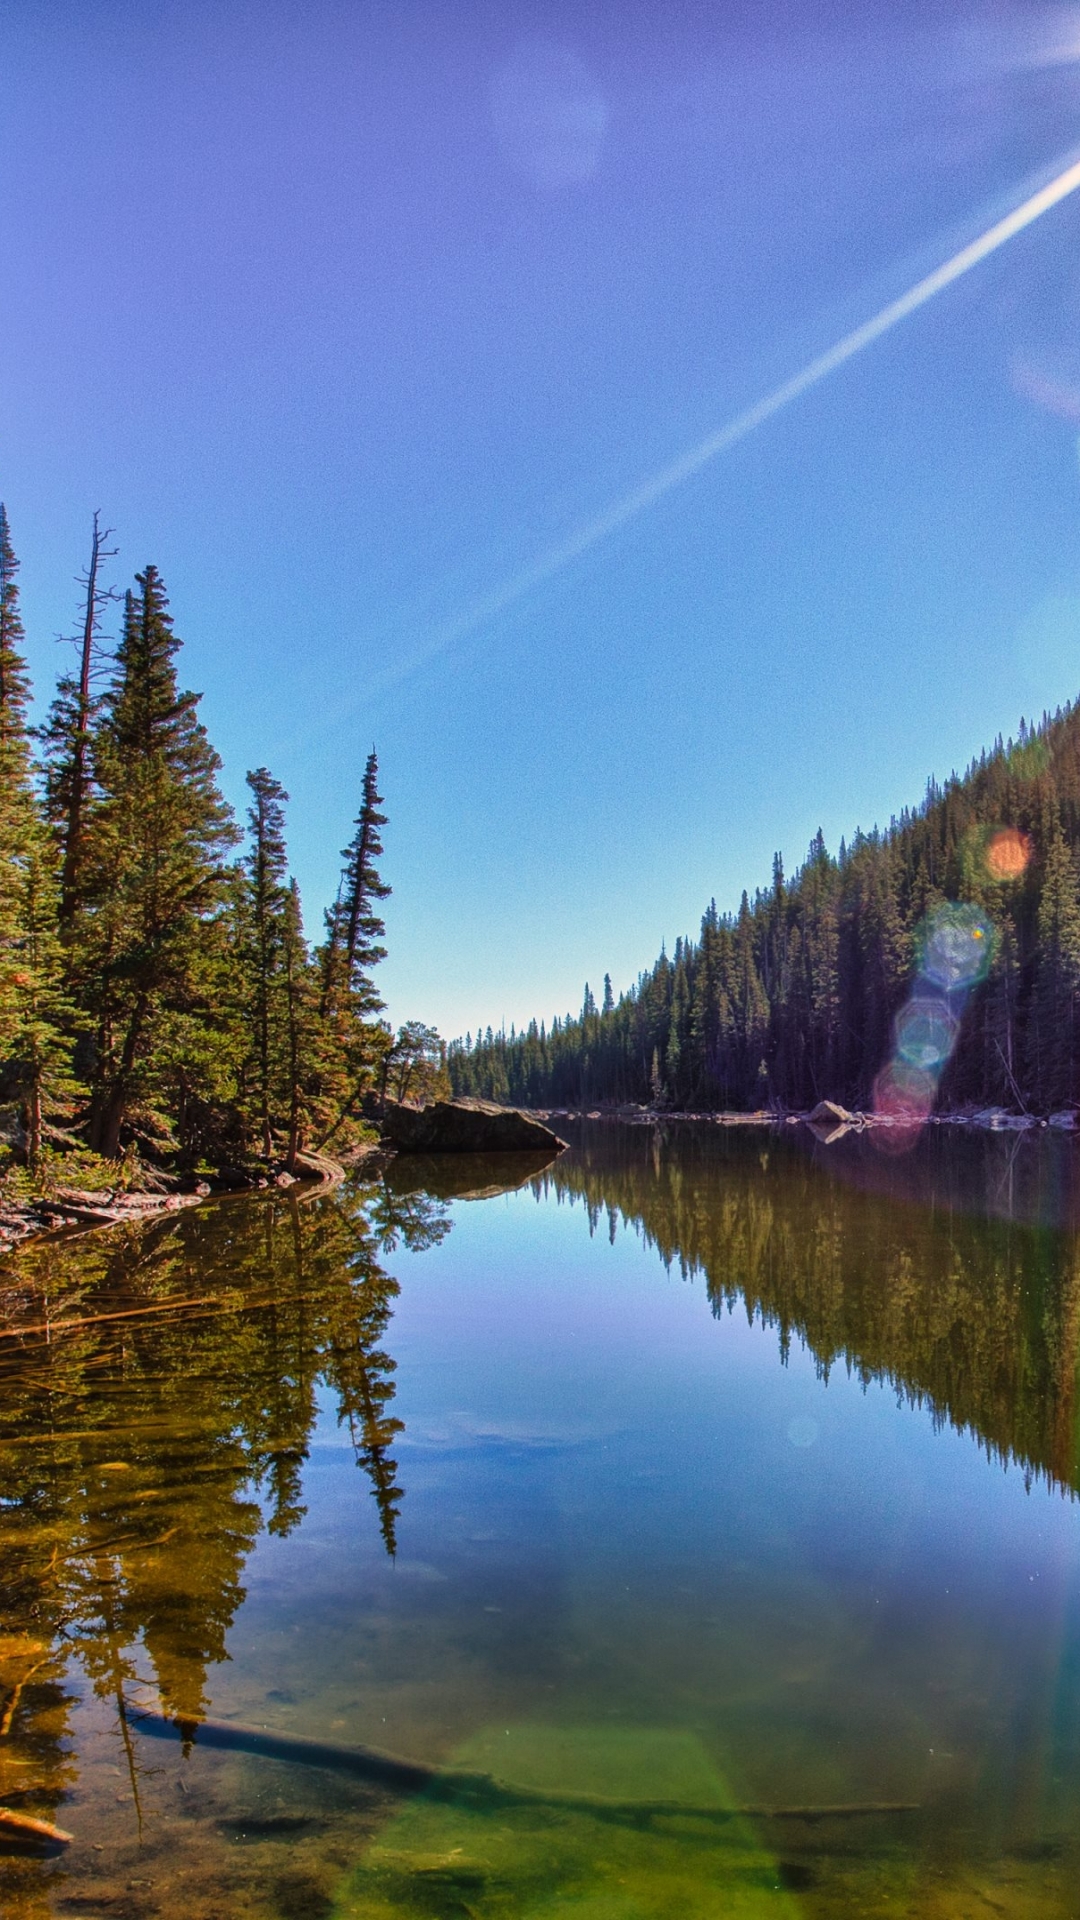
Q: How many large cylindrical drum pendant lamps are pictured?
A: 0